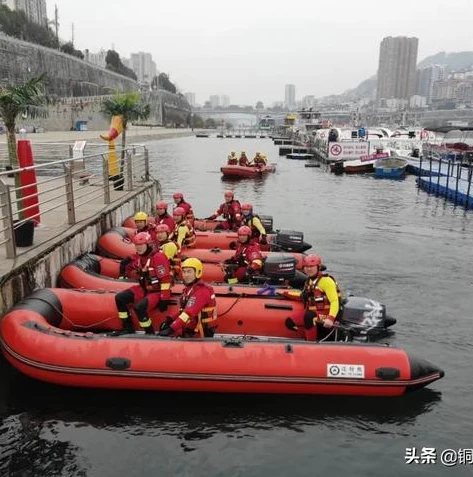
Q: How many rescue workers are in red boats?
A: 15